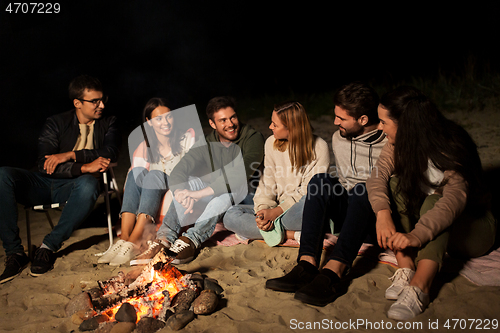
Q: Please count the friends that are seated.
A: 6